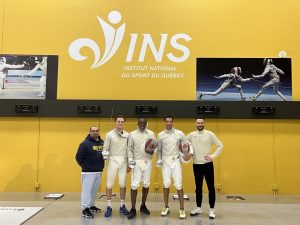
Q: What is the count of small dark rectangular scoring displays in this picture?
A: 5